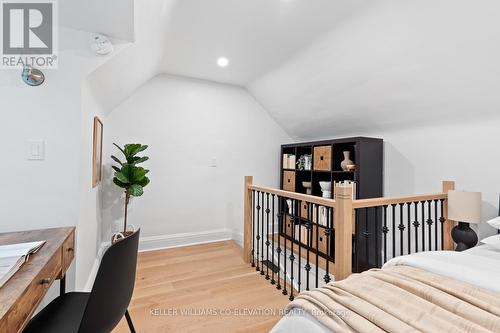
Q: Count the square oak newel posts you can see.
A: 3